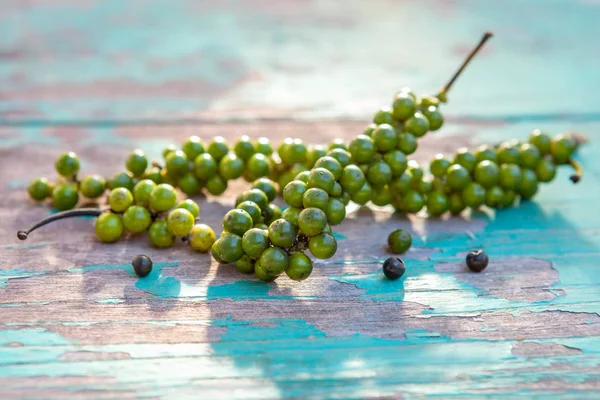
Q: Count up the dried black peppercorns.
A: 3